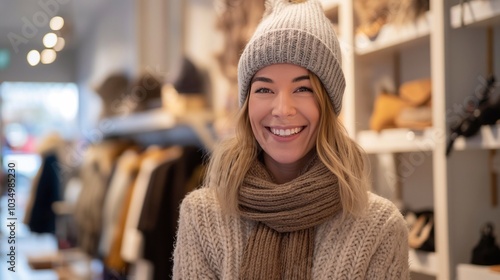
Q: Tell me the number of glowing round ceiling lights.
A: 5